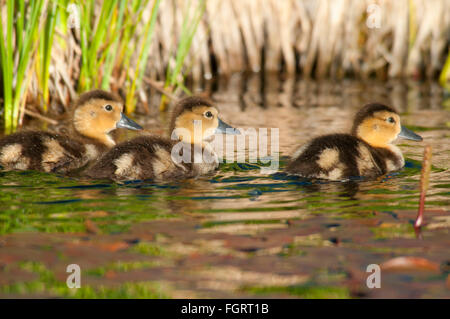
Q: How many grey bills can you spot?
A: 3